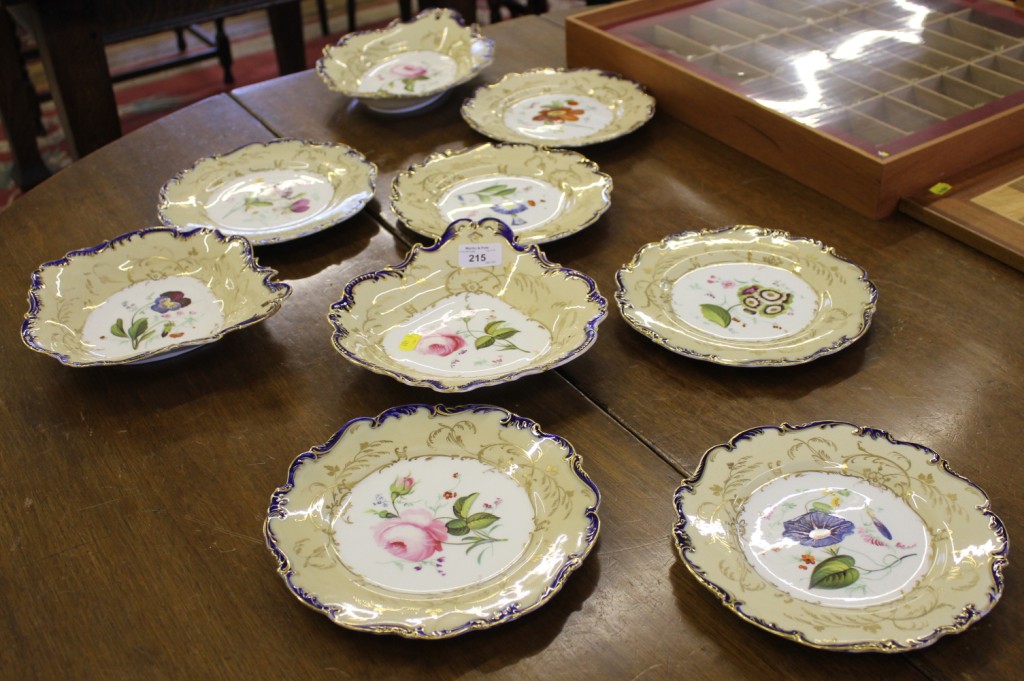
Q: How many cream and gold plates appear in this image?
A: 9